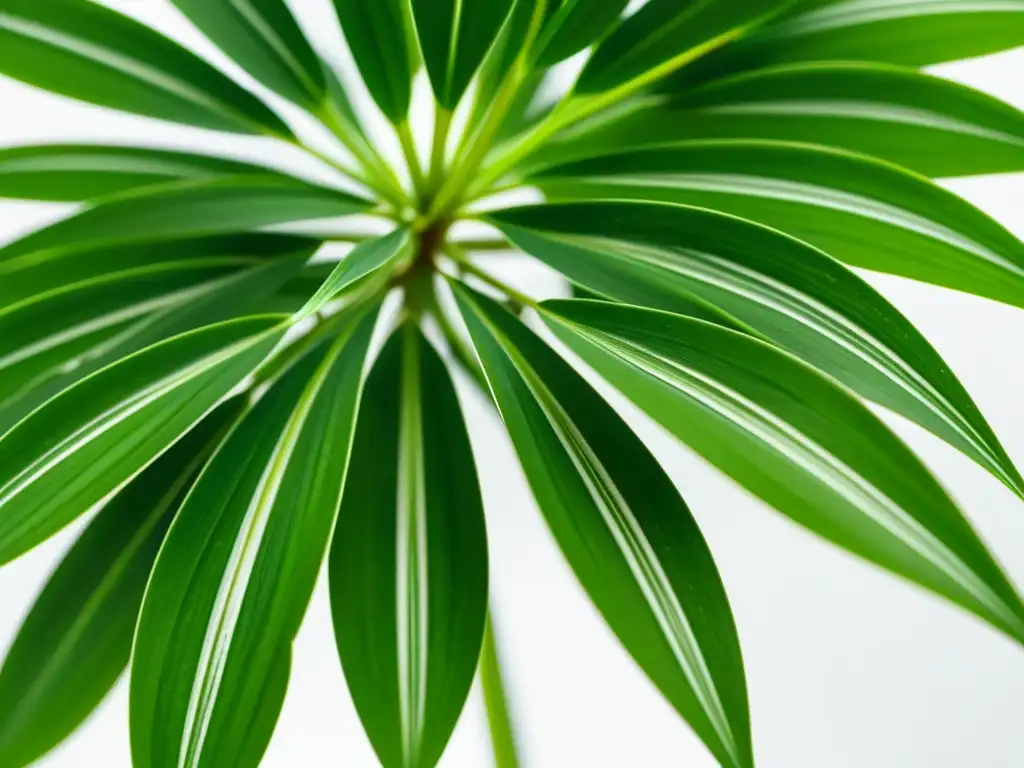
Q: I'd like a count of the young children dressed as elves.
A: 0